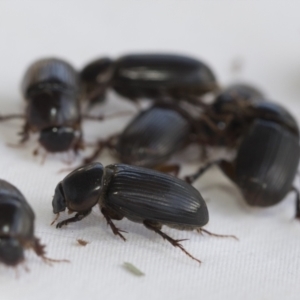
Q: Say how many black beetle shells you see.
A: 7